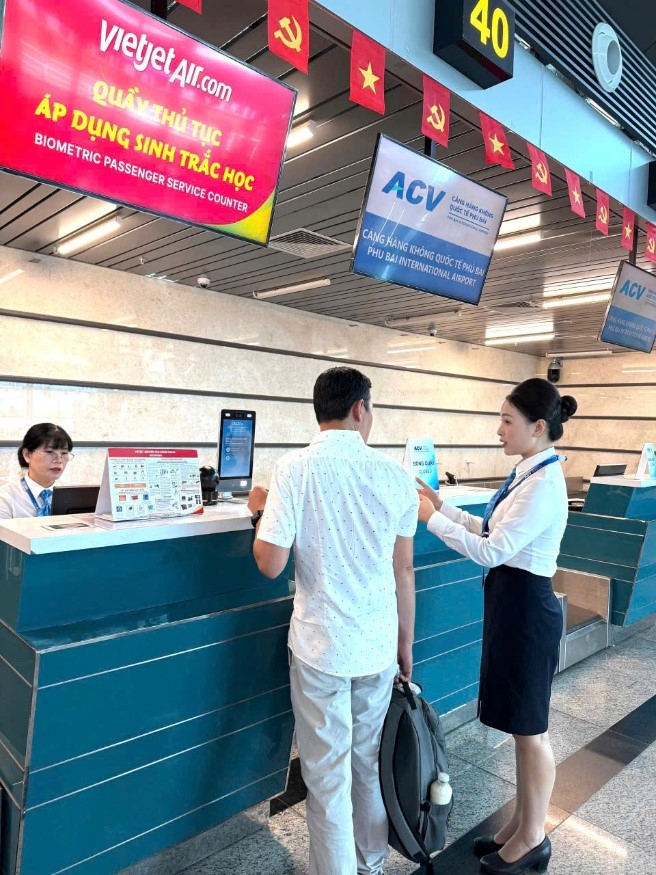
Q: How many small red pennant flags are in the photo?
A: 10